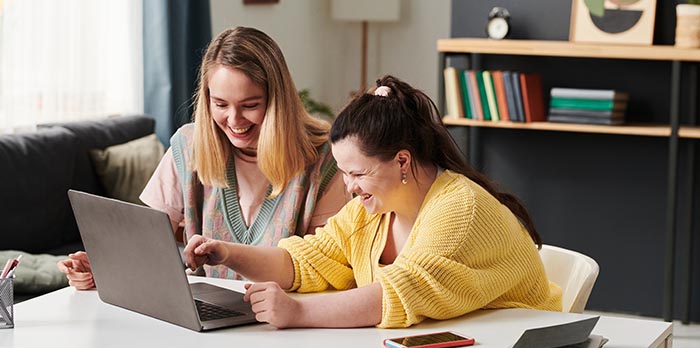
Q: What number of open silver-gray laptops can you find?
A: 1